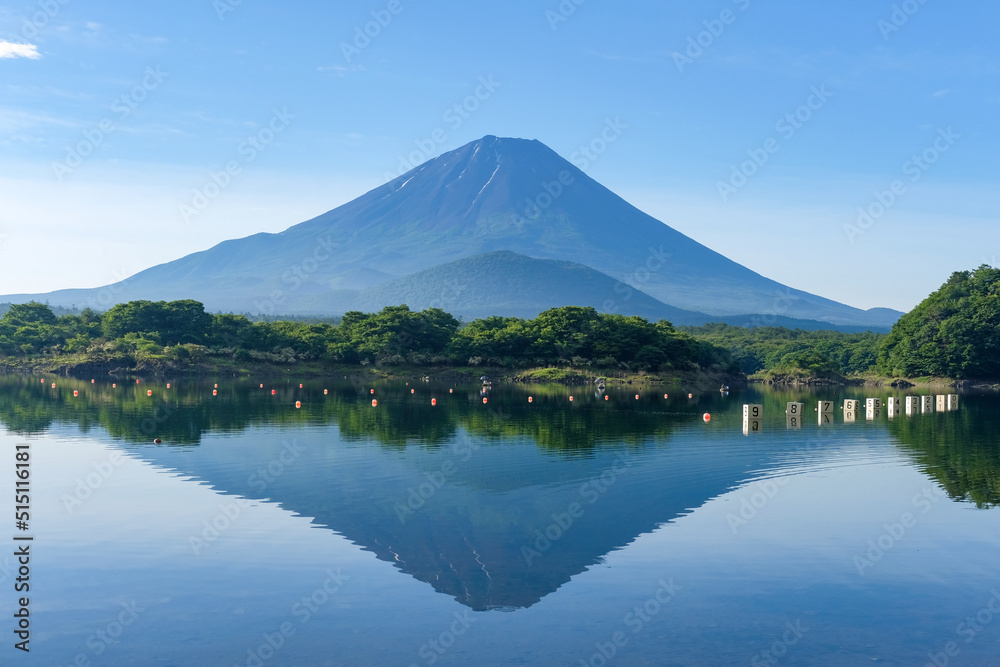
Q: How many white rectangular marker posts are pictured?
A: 10